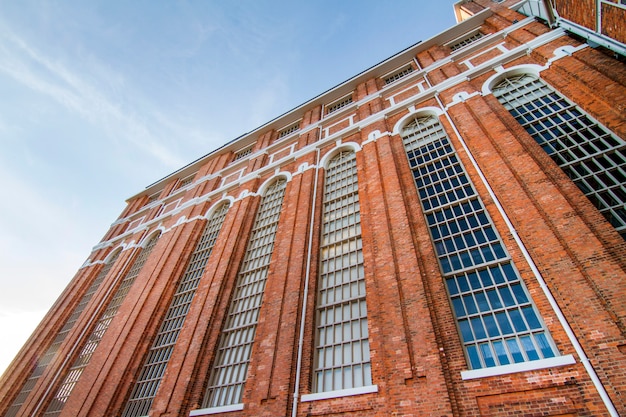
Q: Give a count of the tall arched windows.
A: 7